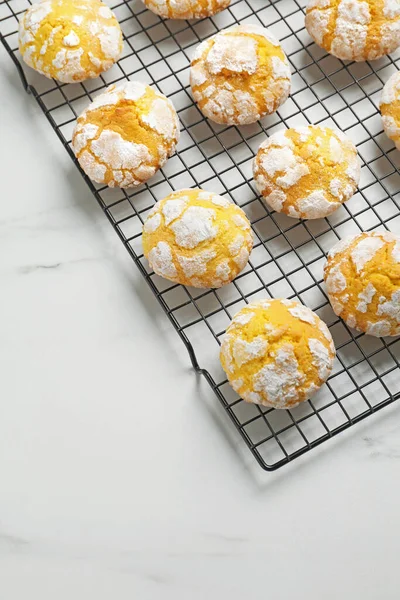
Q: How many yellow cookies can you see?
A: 10